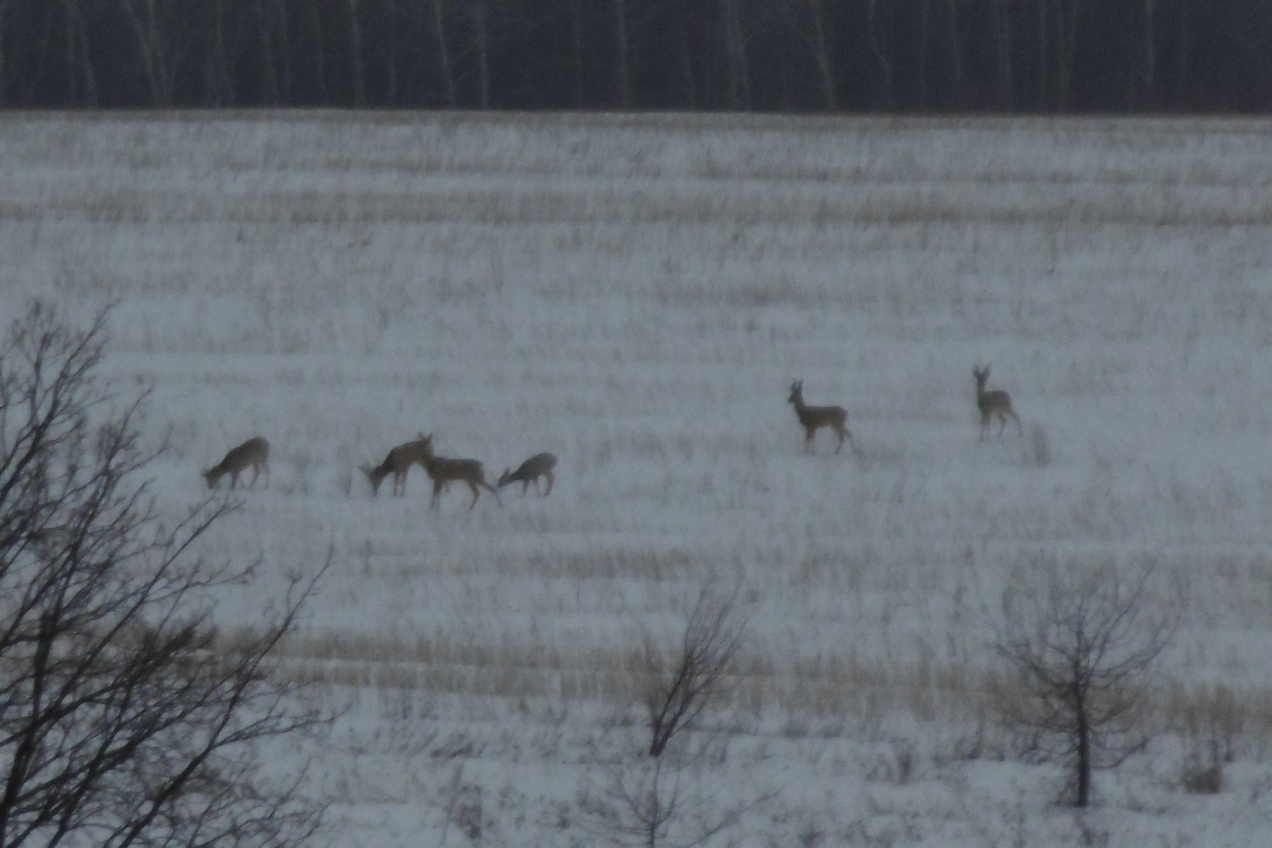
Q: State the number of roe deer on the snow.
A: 6